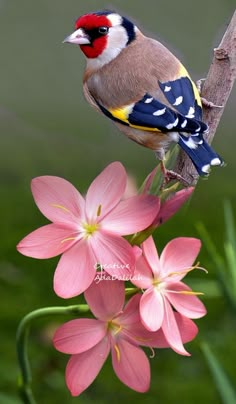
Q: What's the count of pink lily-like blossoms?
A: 3